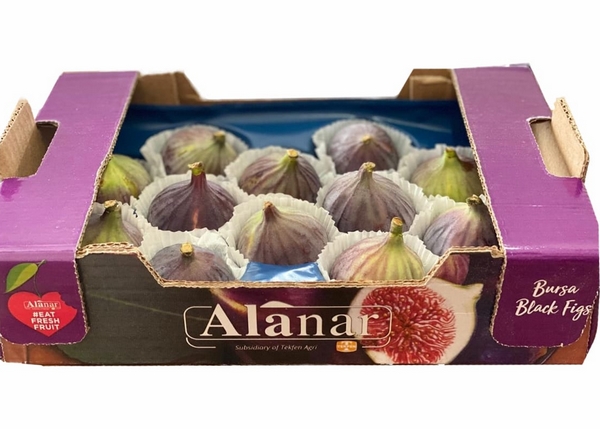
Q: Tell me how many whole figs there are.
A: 12